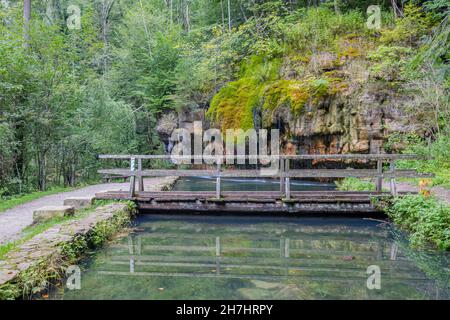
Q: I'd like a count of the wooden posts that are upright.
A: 7